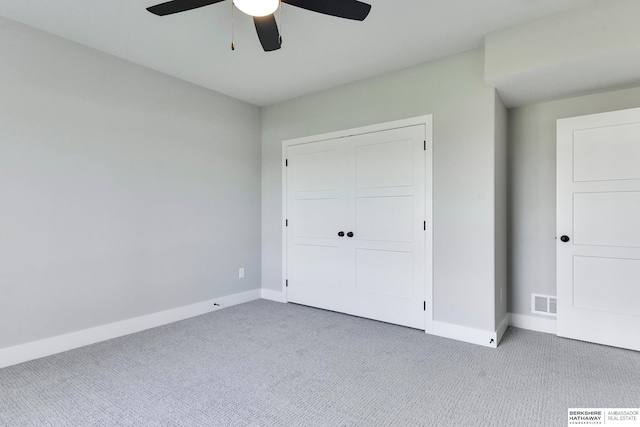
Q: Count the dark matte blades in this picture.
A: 3